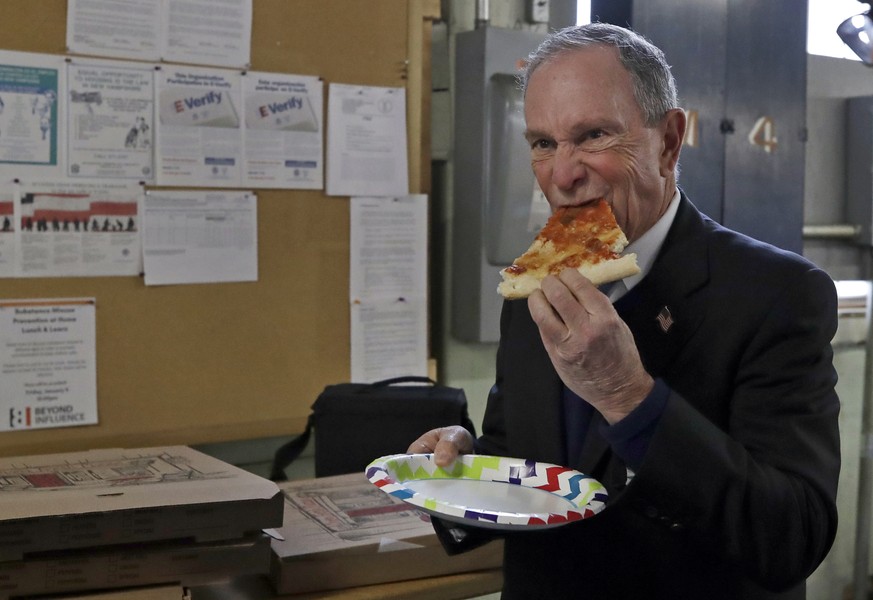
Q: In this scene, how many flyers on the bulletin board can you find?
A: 13